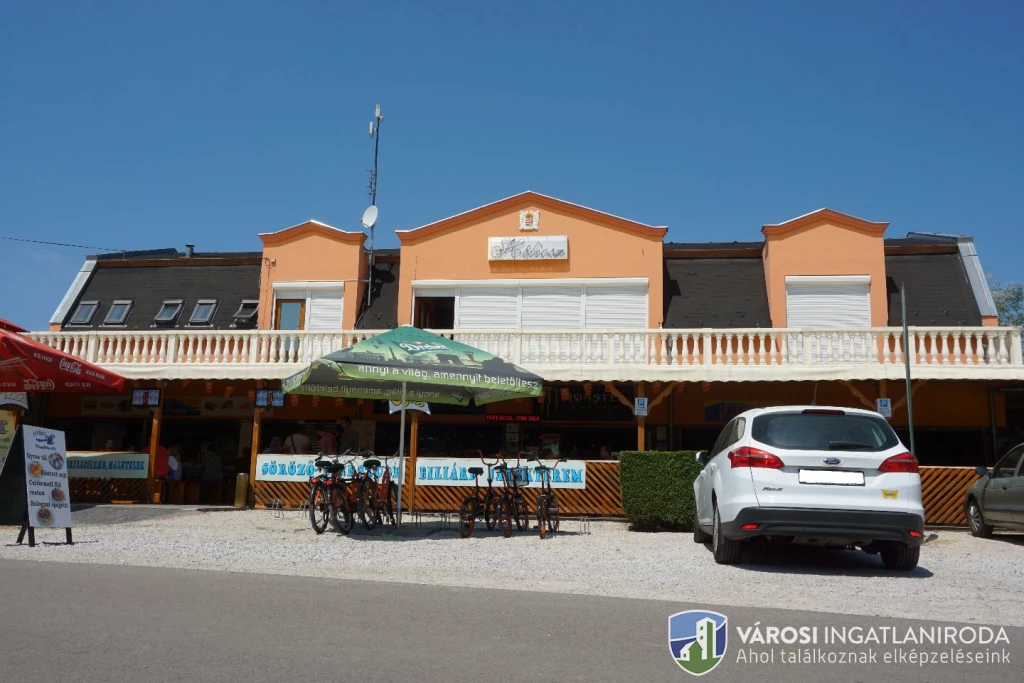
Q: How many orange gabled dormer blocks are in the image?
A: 3